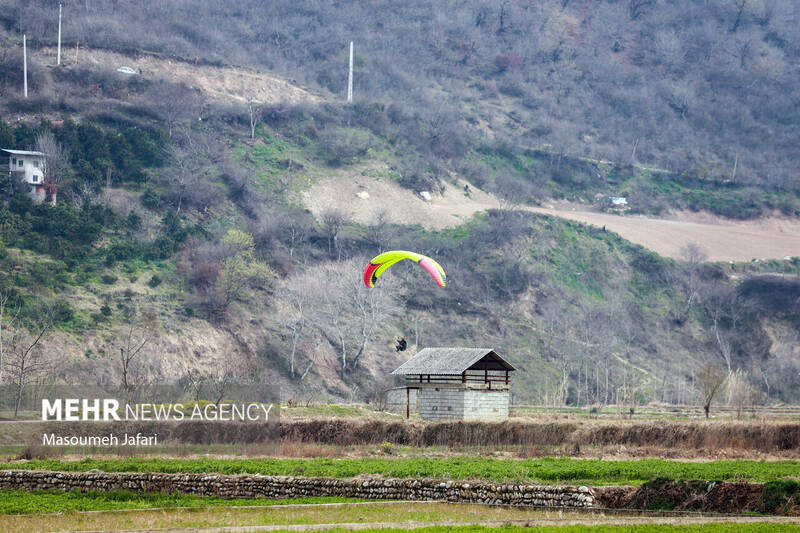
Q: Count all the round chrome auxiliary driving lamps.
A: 0